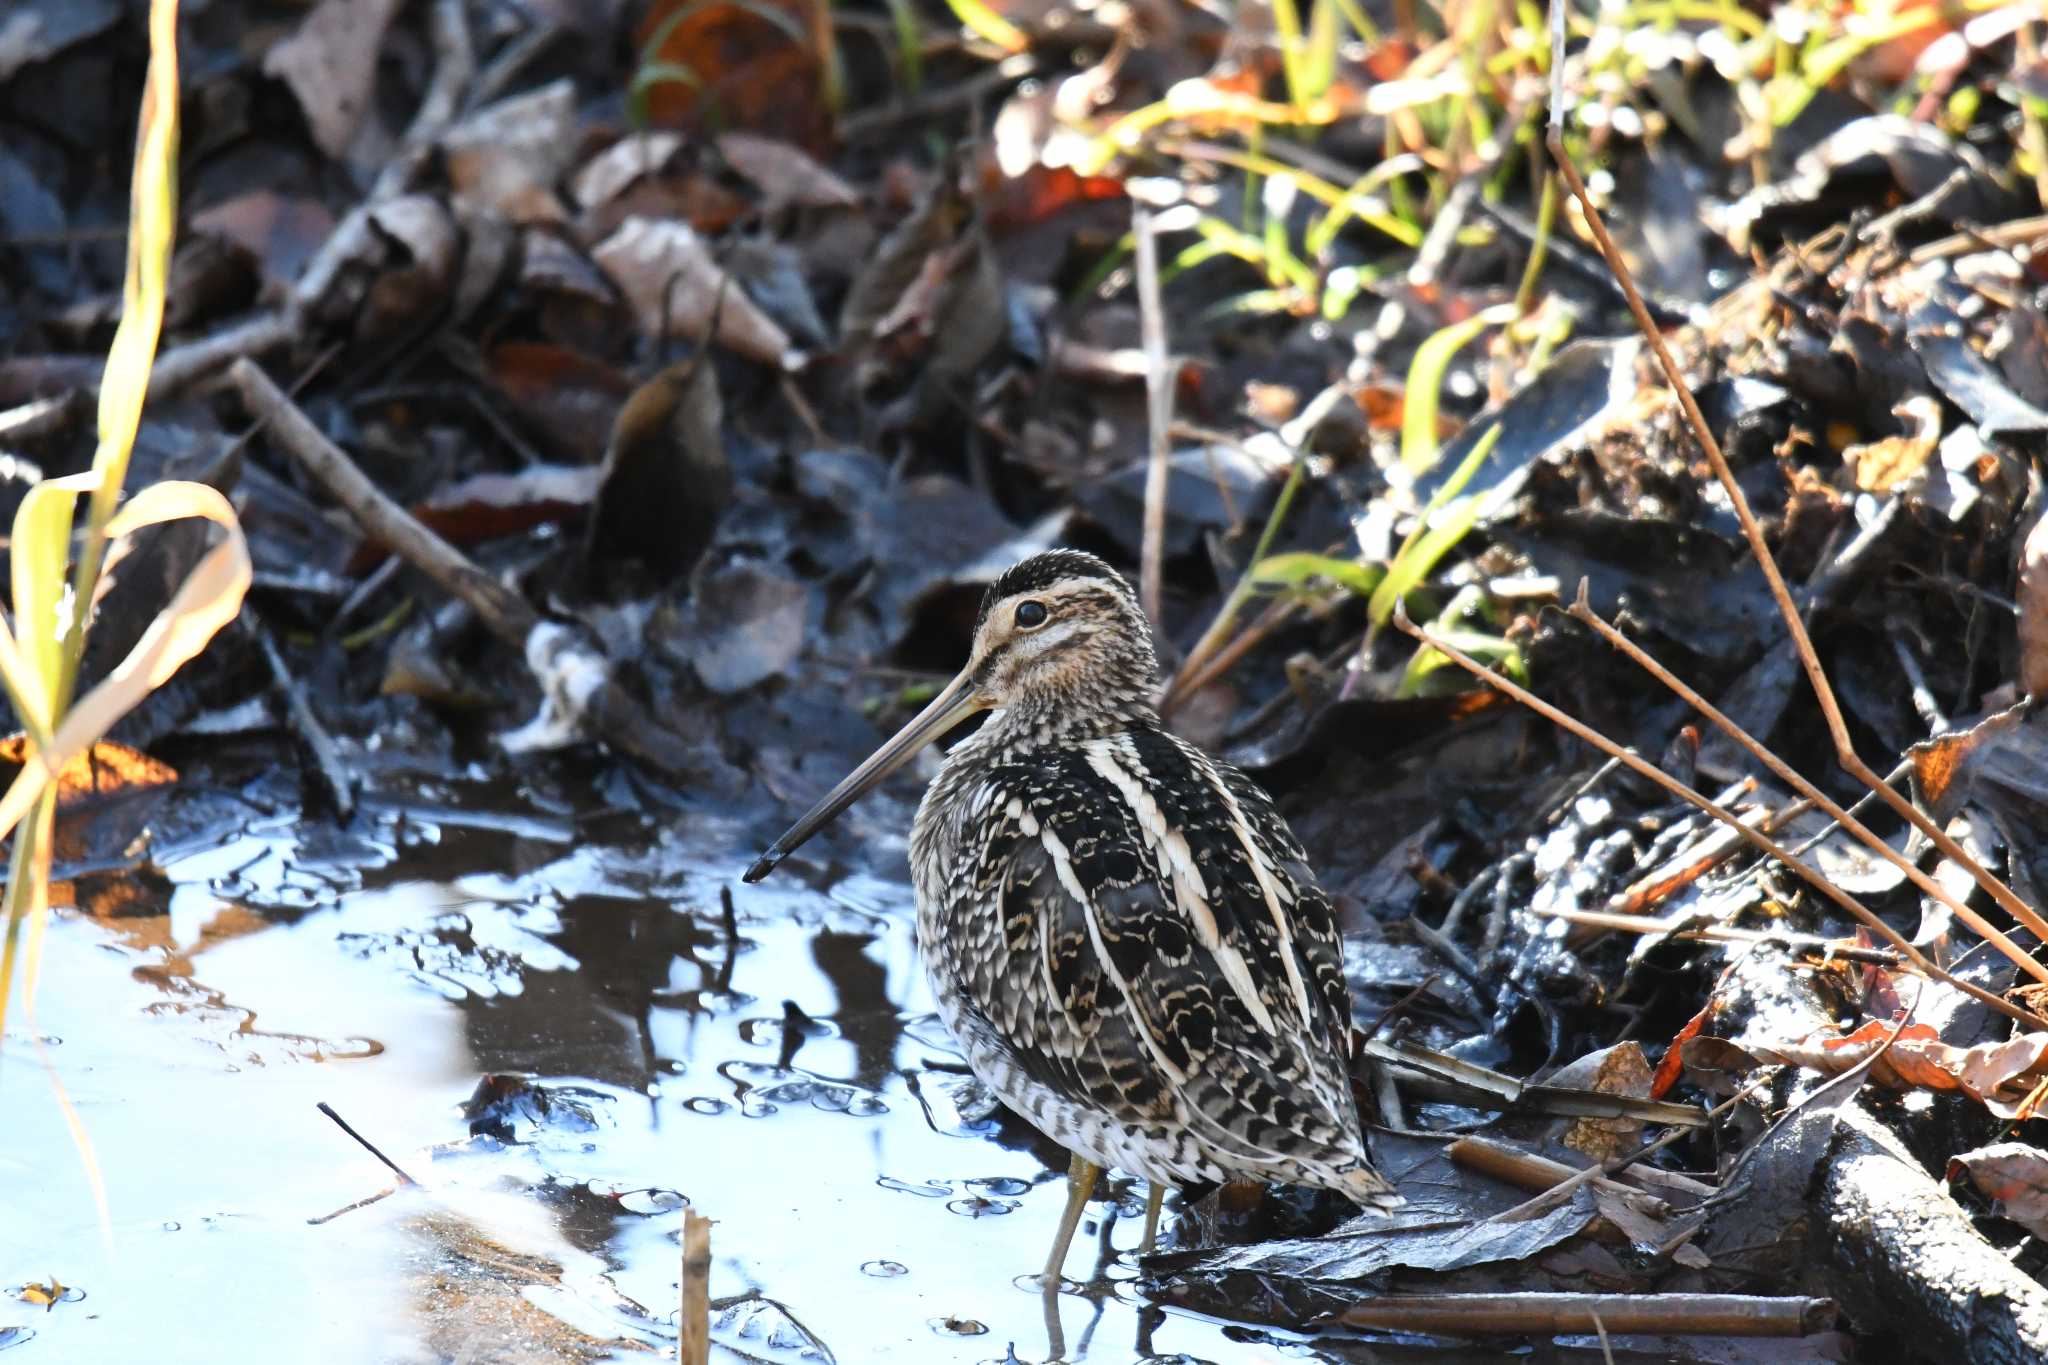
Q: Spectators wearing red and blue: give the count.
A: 0